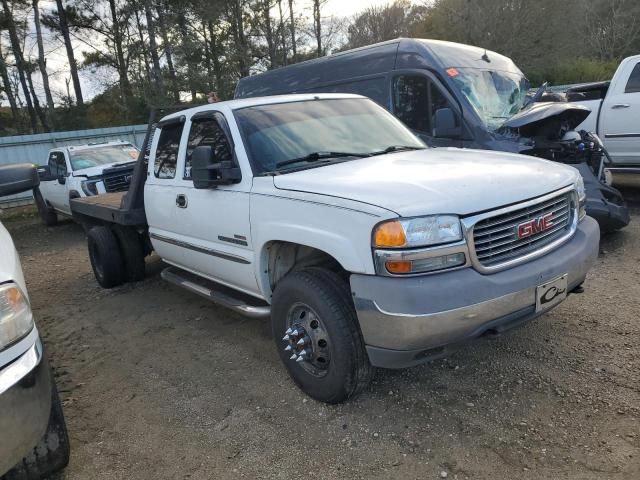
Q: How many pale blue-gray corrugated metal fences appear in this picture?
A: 1